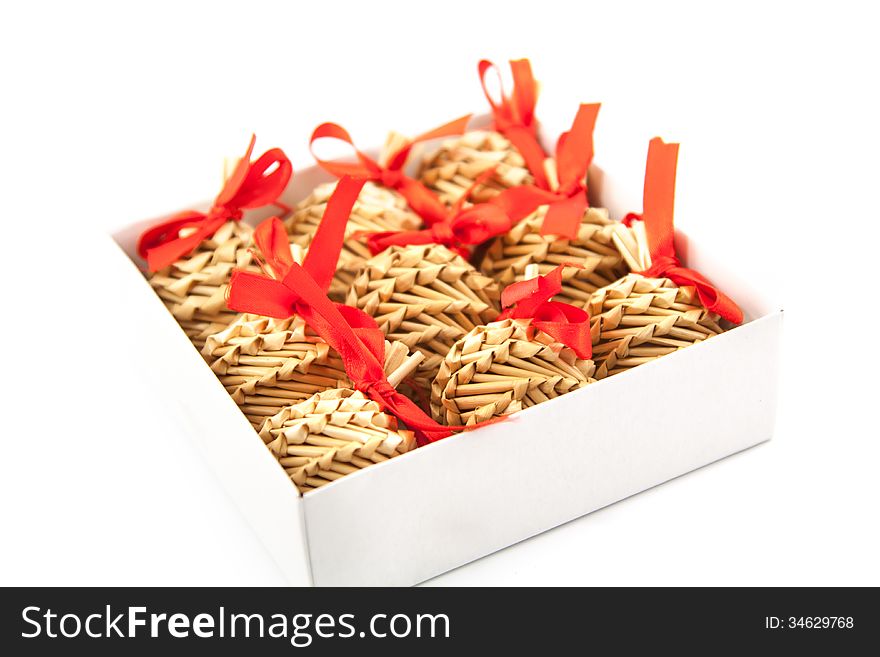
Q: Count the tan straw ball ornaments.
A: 9